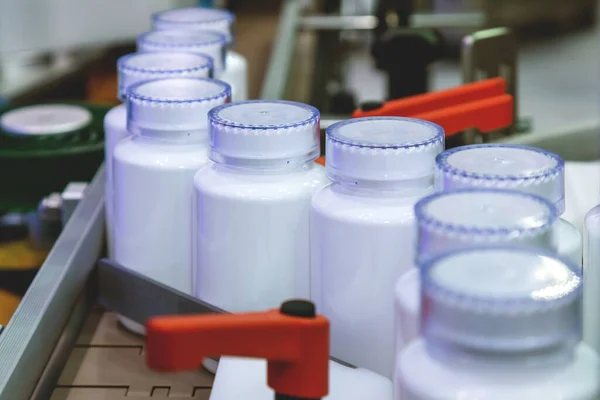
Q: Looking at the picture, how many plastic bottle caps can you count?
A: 9